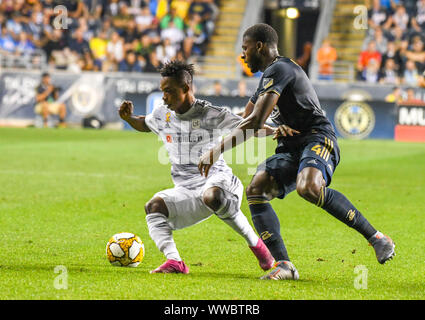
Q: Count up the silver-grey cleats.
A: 2